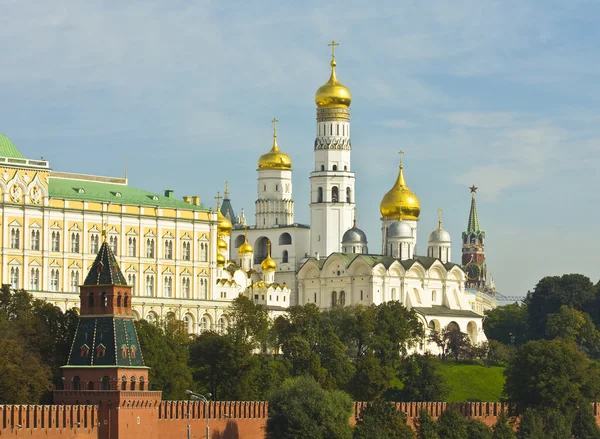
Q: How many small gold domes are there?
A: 5